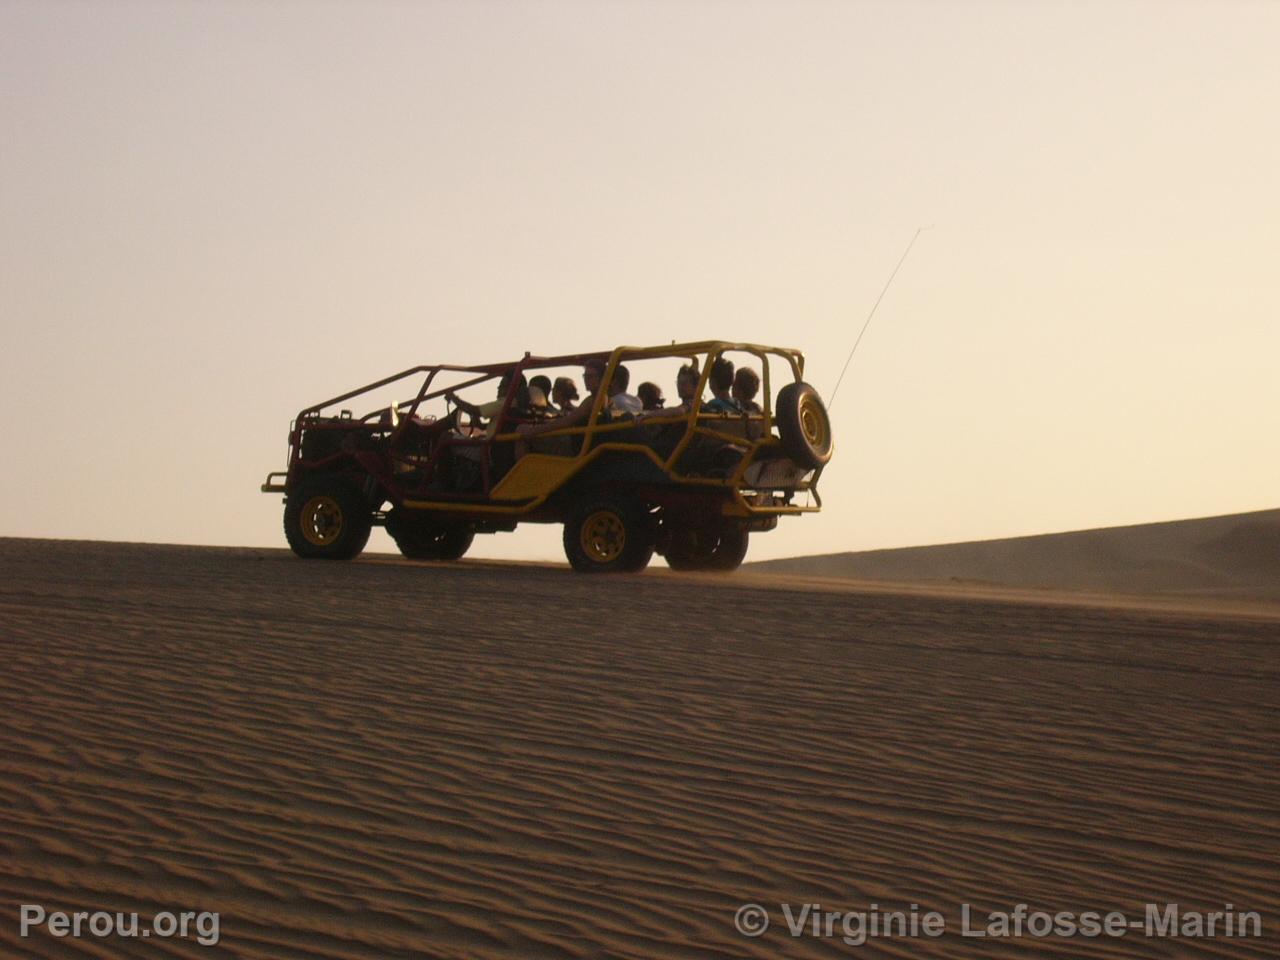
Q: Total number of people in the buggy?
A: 9